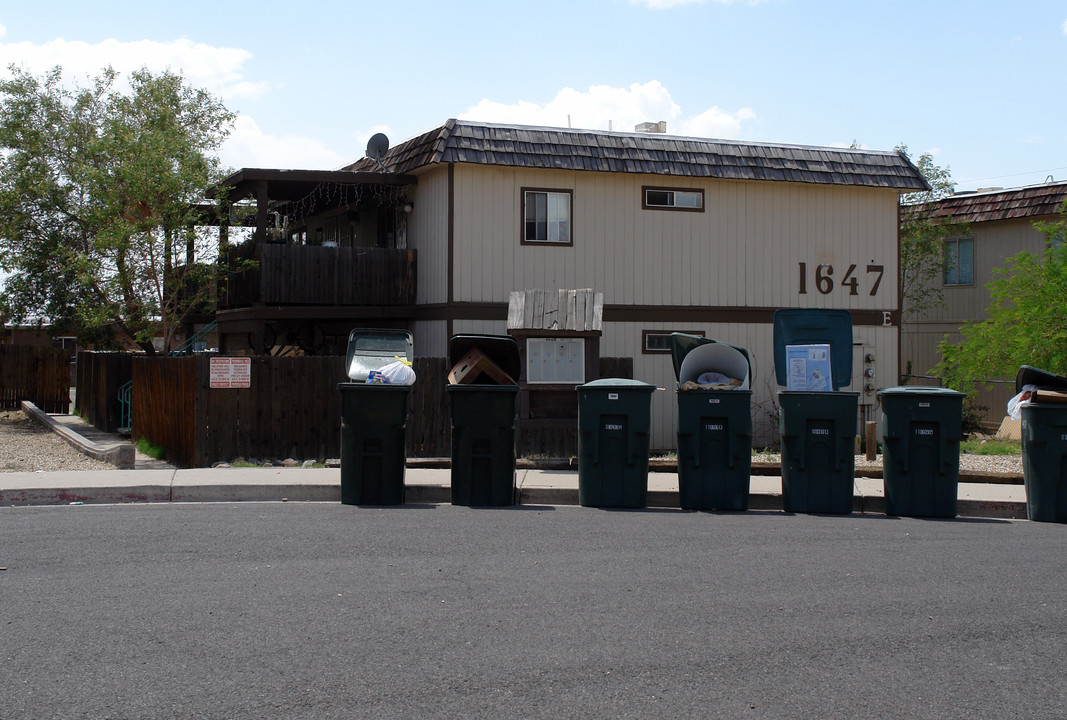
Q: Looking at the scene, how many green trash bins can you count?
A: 7